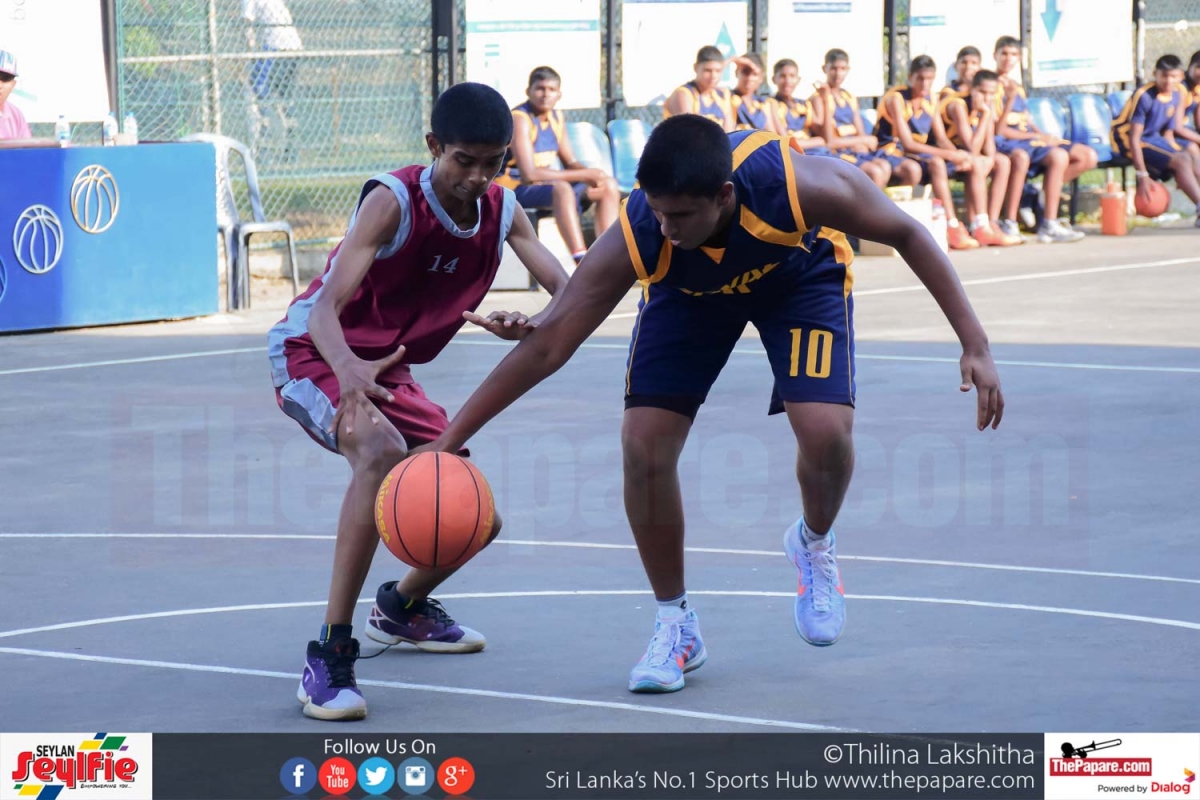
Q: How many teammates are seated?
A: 11